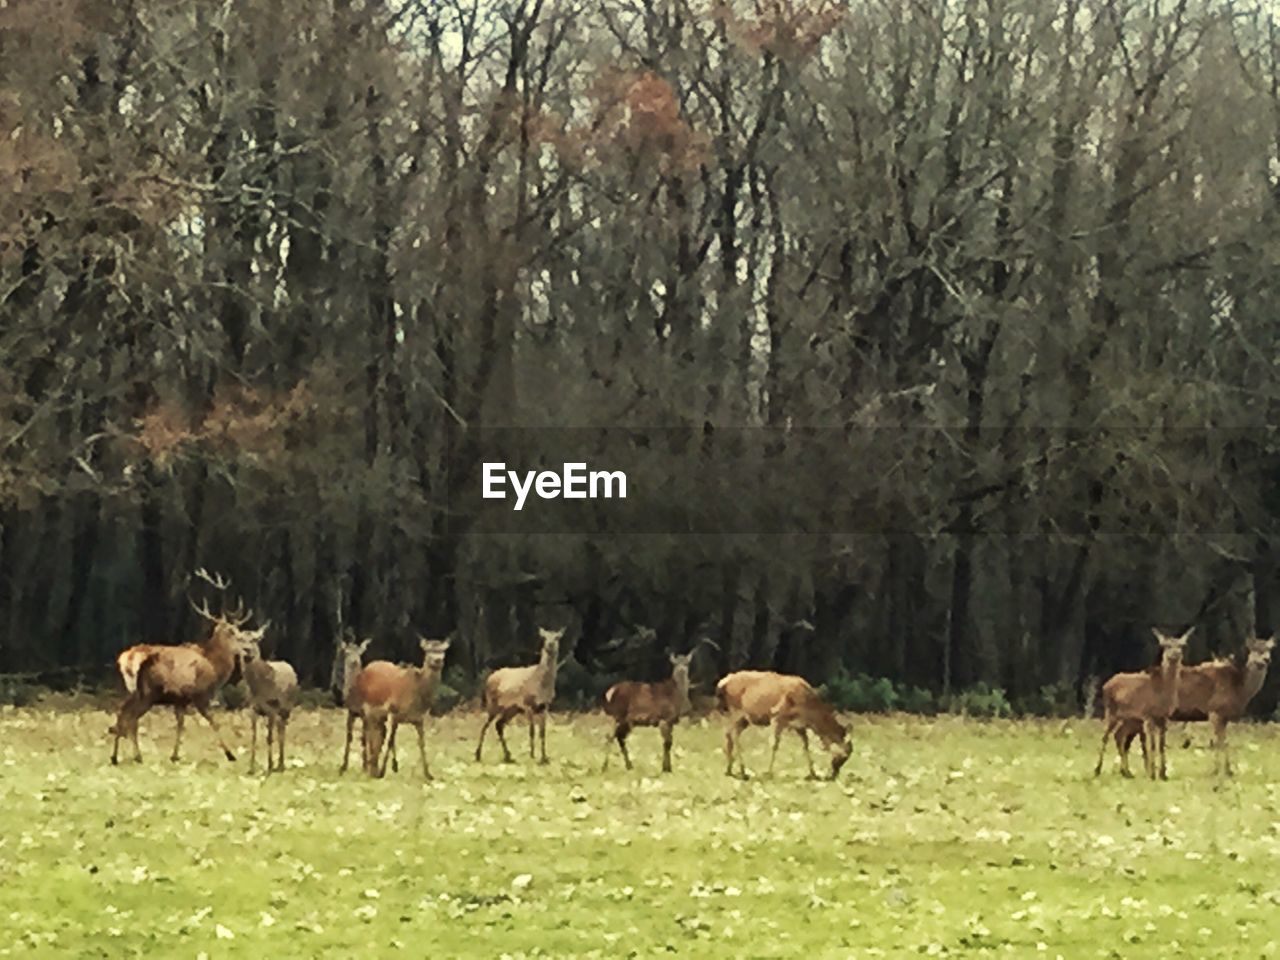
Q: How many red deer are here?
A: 9